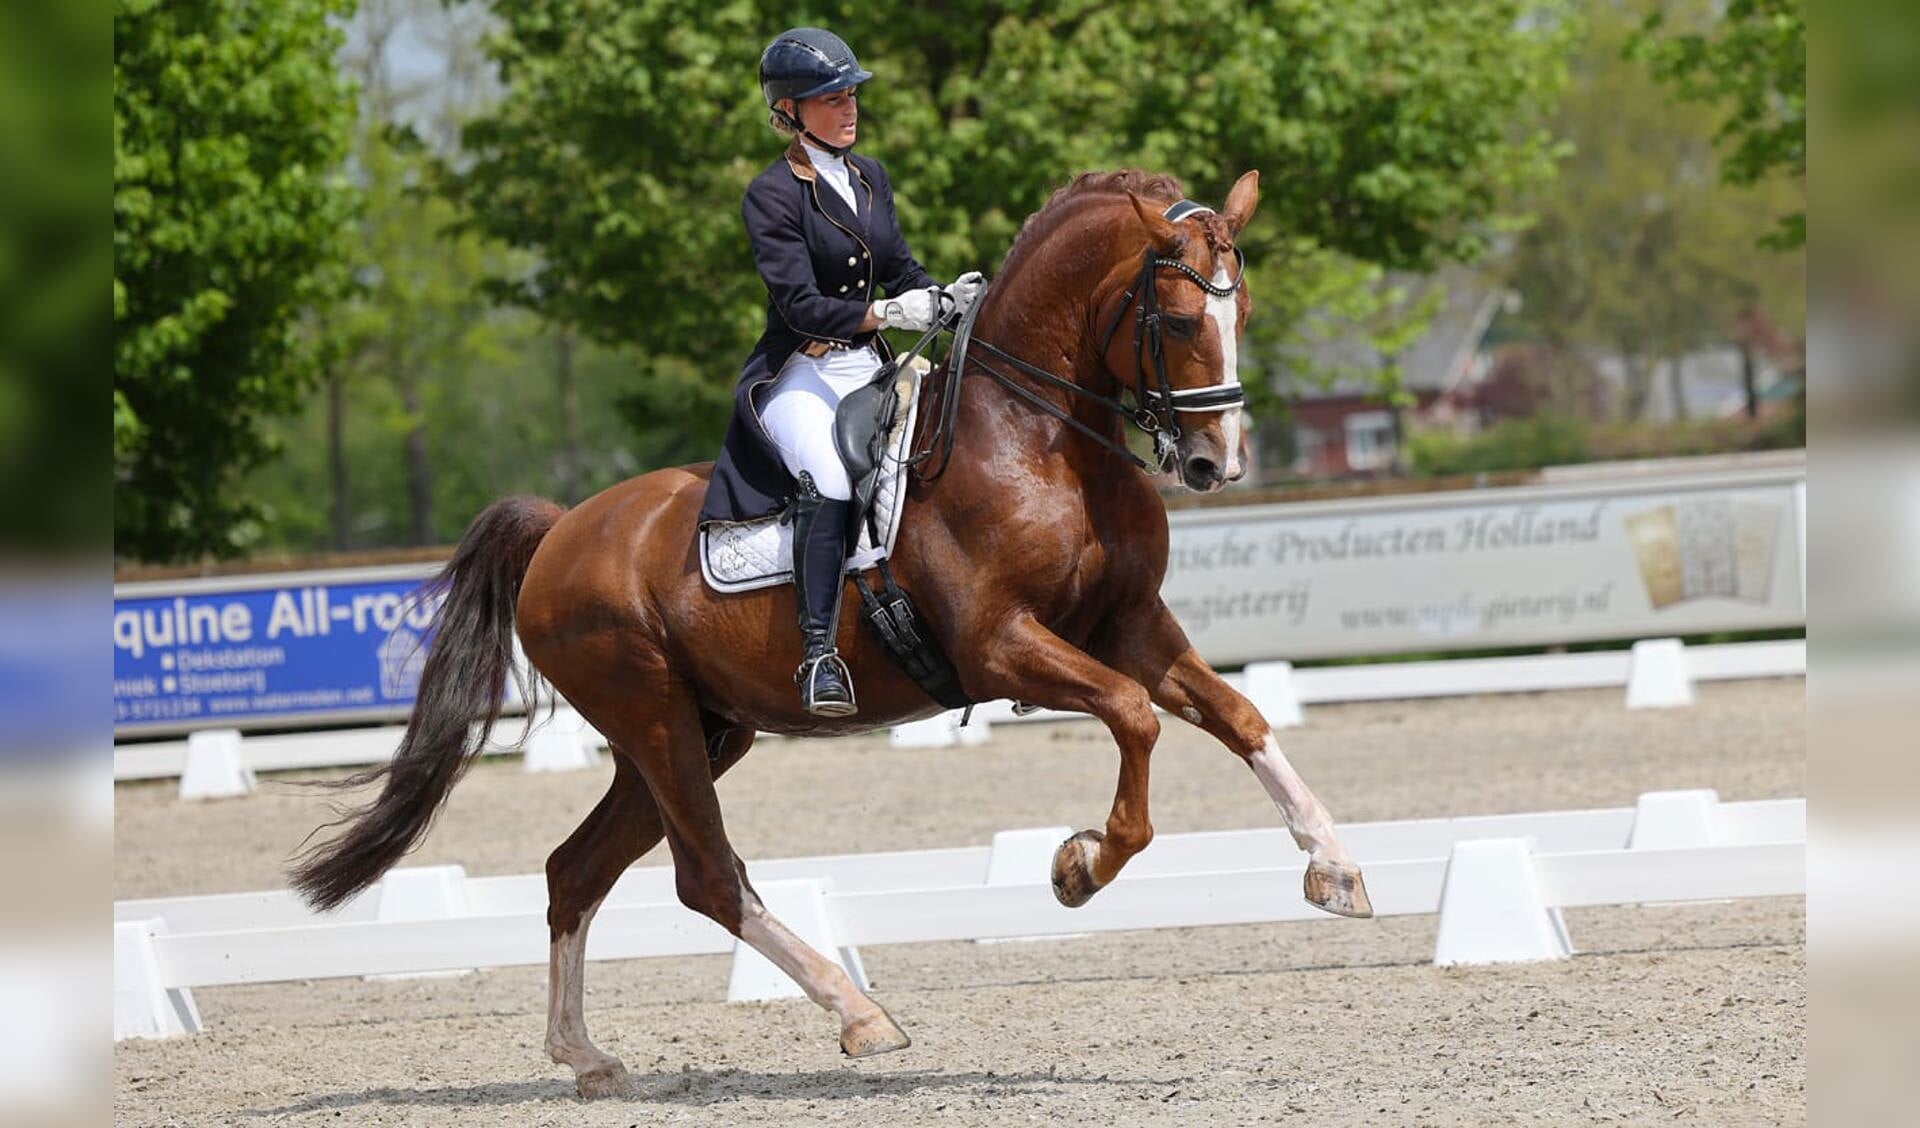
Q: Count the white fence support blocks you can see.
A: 11